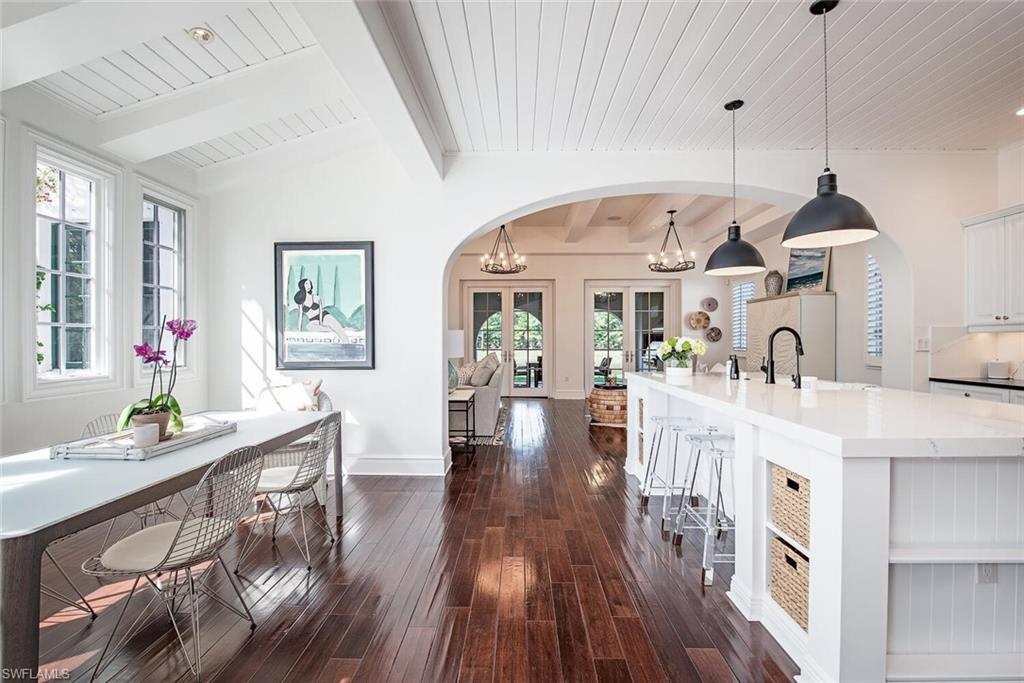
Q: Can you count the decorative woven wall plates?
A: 3